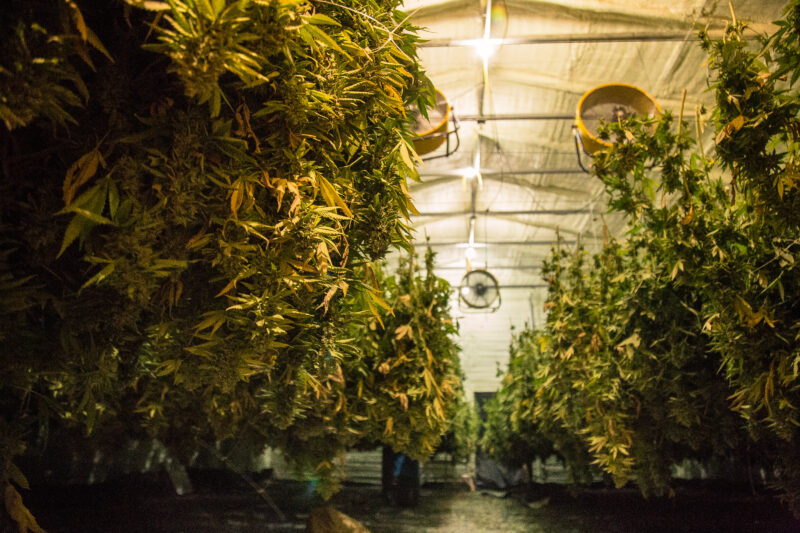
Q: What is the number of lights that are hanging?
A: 3